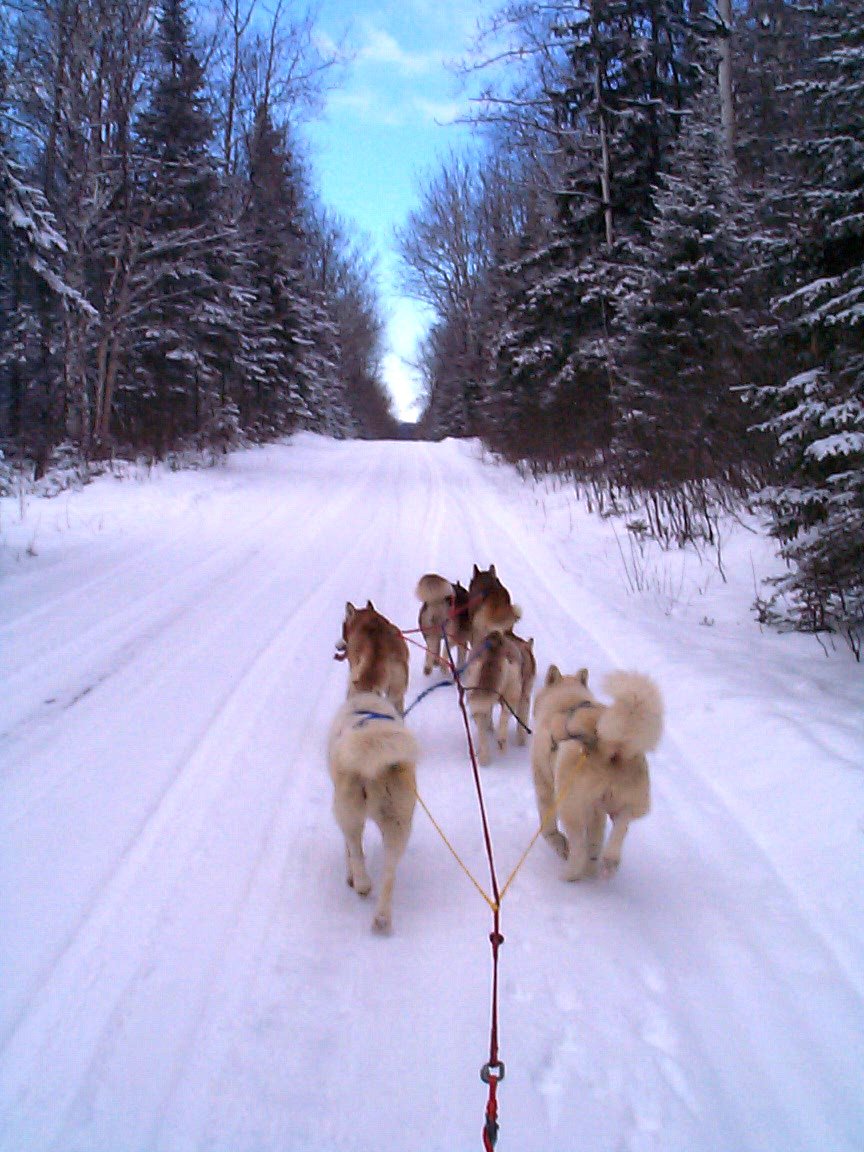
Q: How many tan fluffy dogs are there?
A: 2